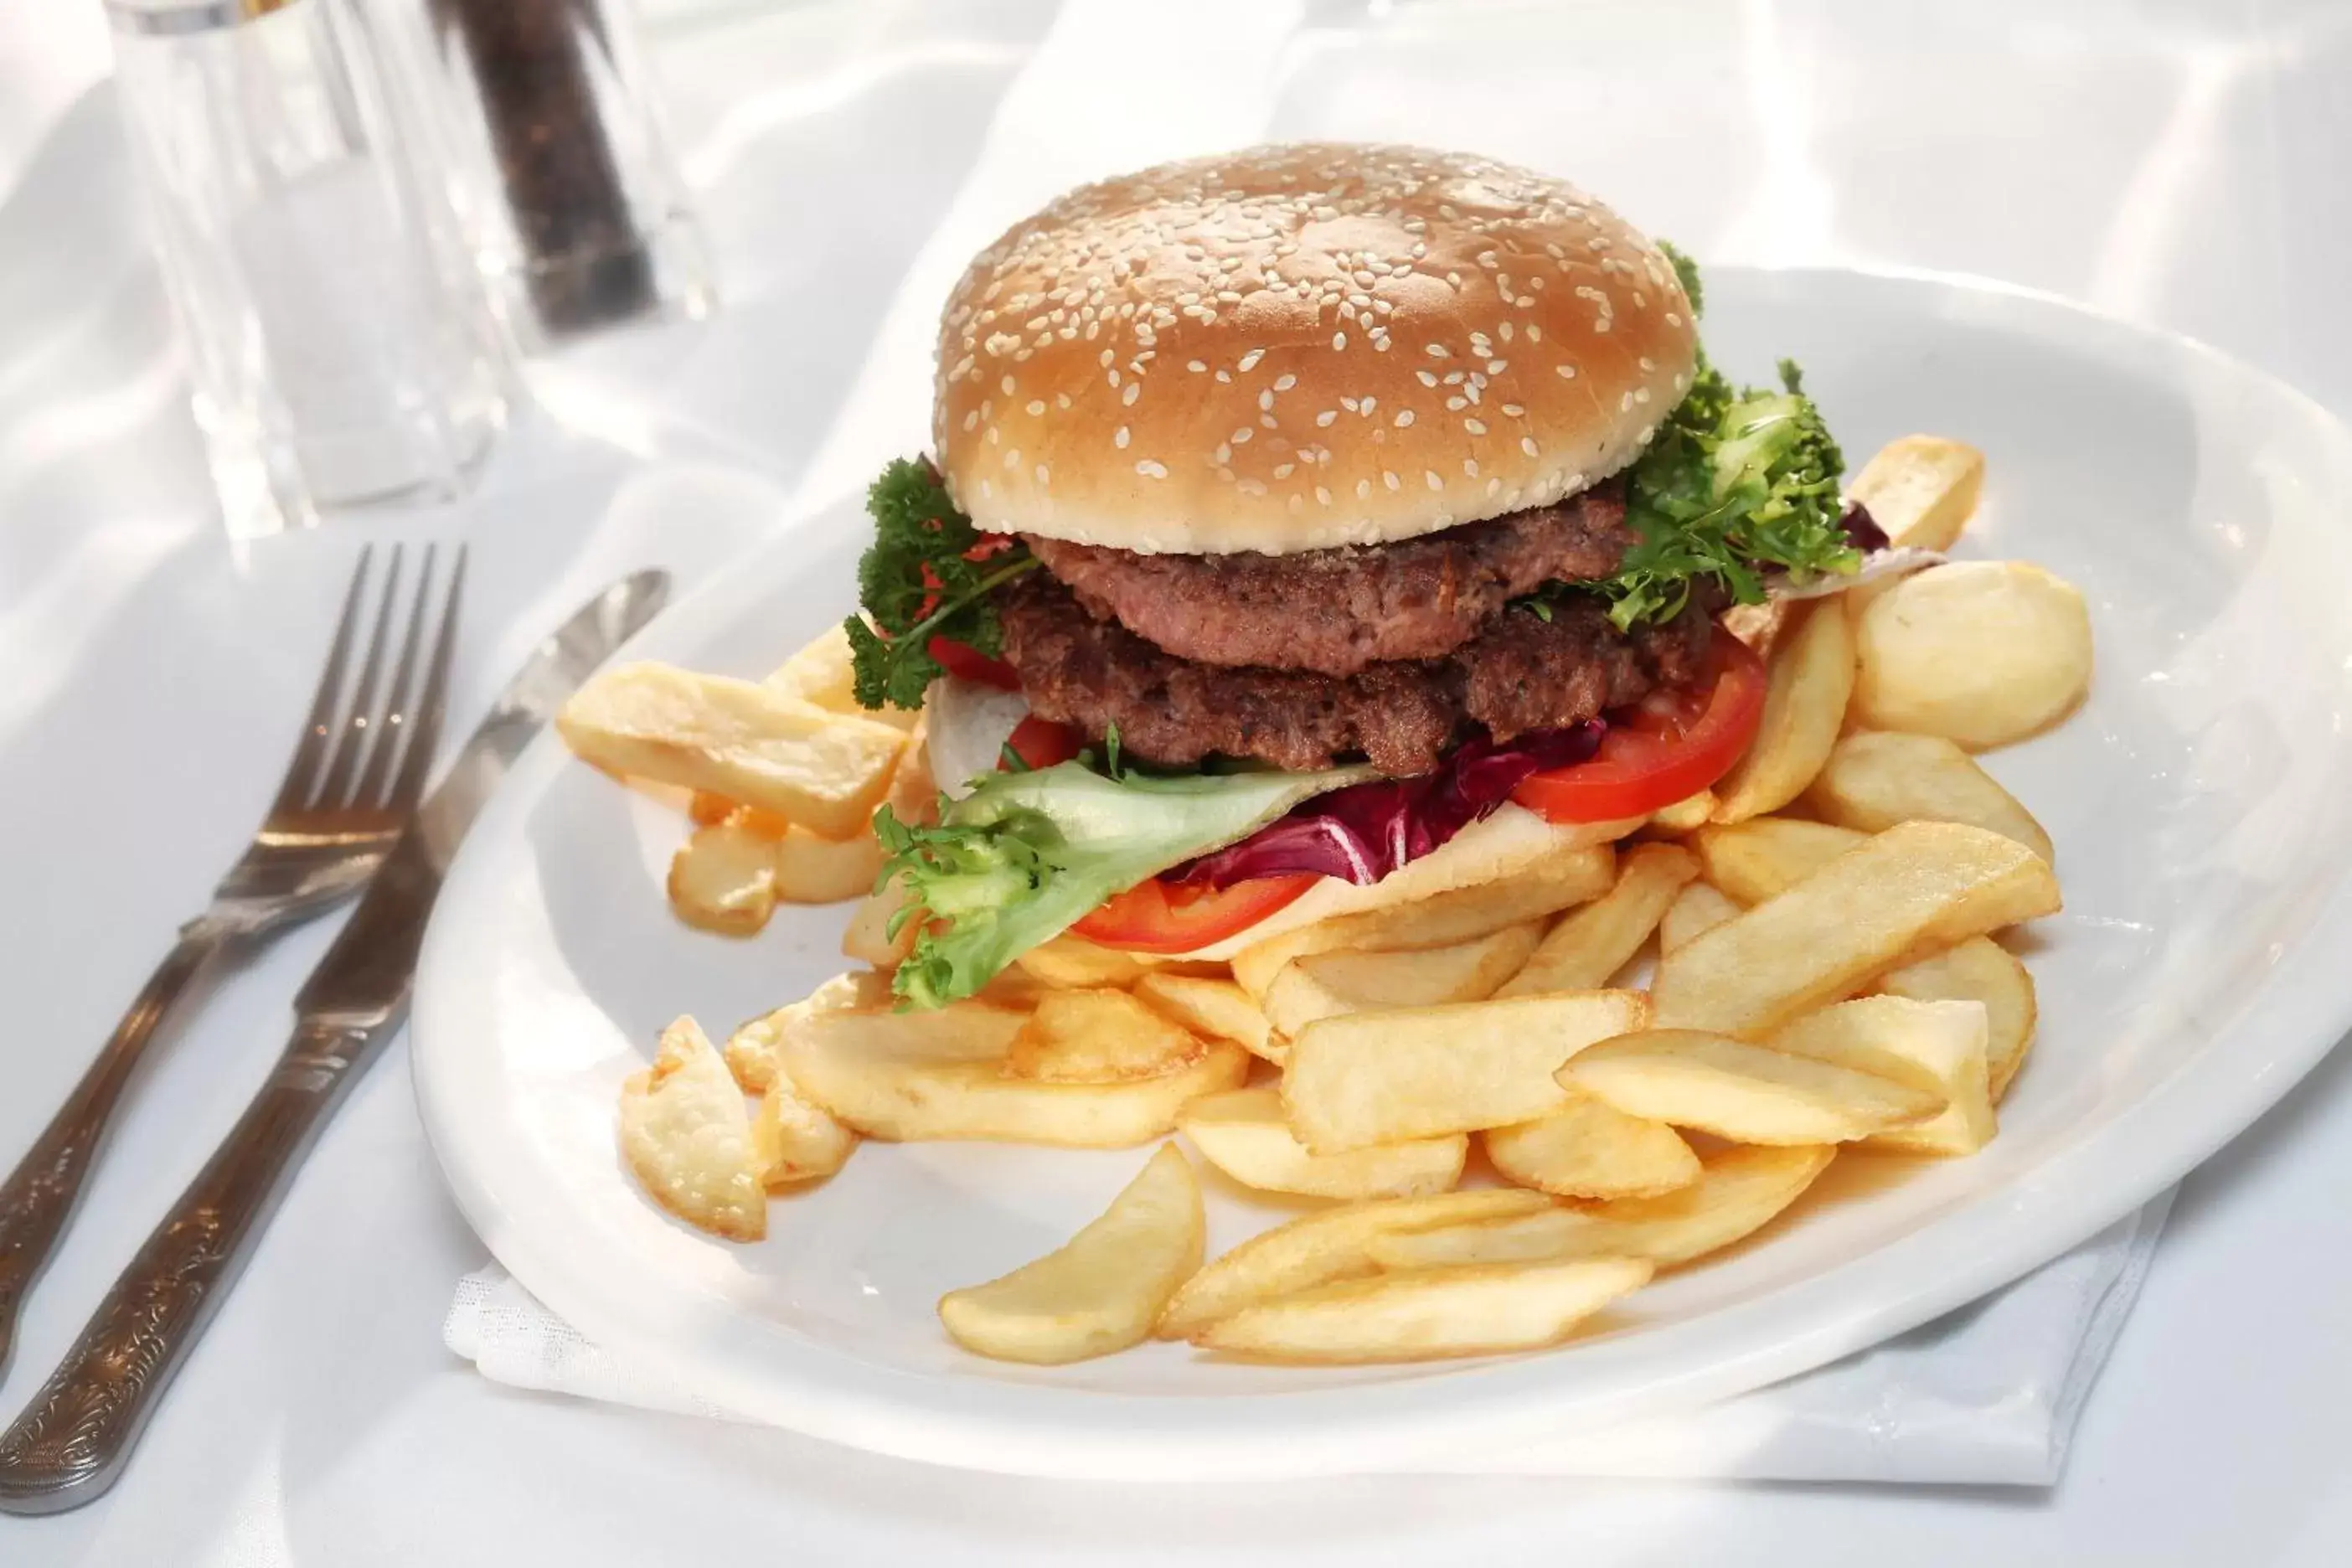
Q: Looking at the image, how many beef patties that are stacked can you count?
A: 2